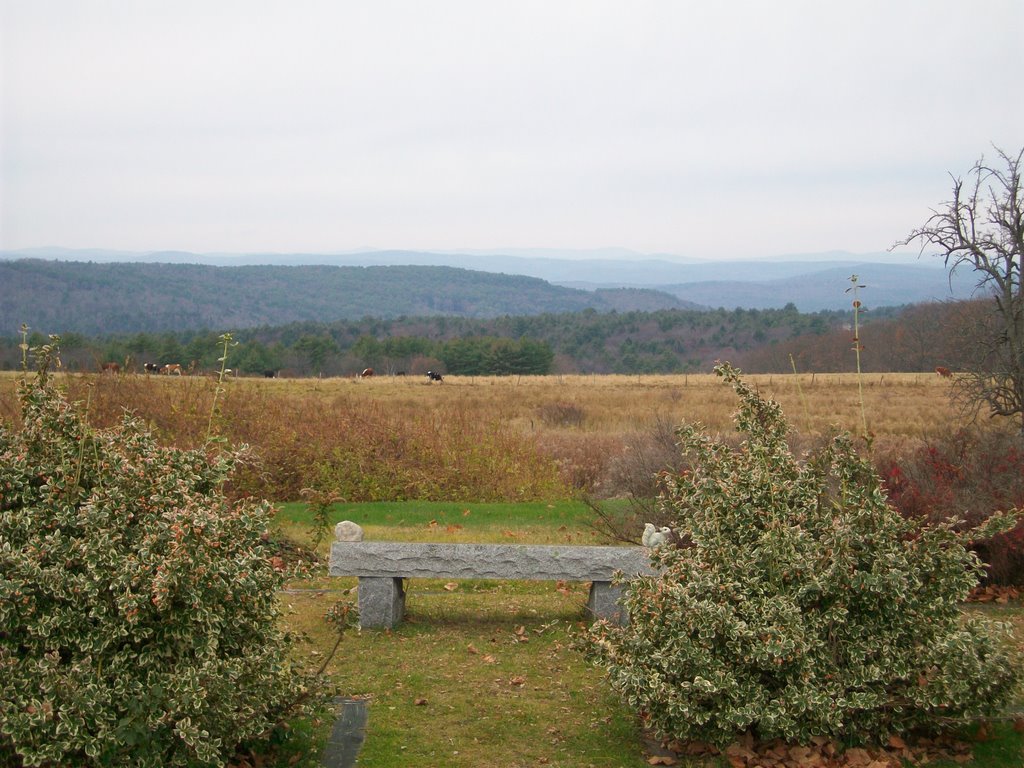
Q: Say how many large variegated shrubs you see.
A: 2